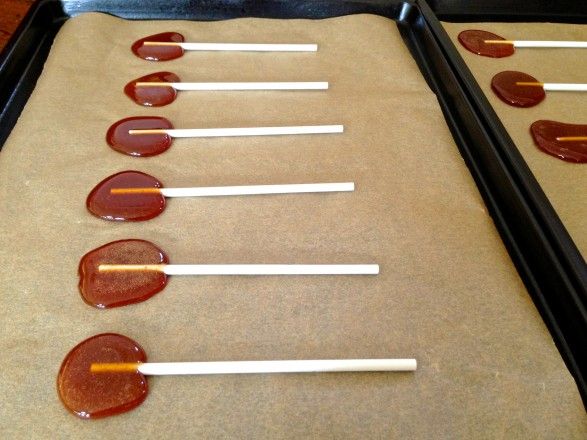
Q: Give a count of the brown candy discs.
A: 9